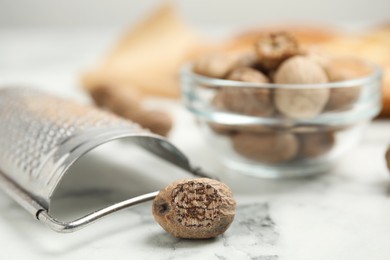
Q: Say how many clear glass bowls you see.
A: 1